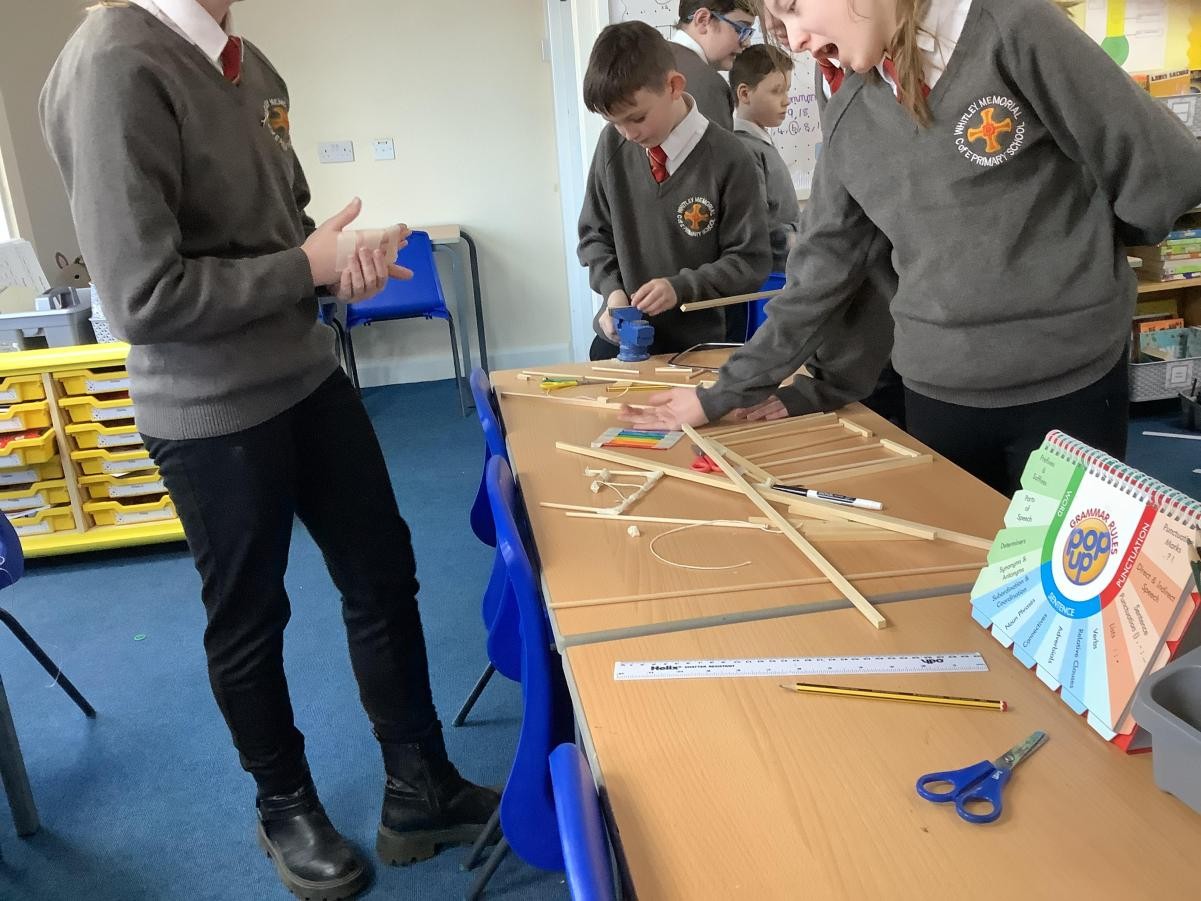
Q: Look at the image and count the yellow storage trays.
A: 12